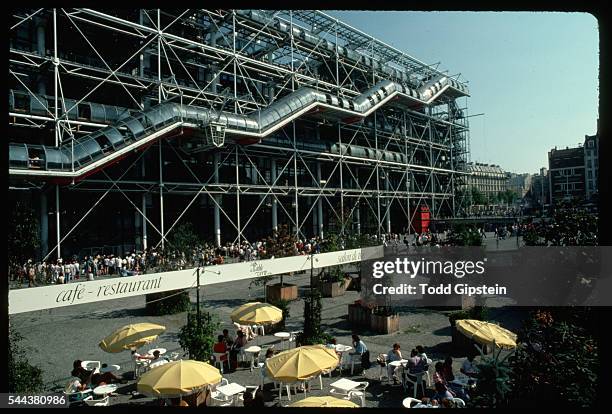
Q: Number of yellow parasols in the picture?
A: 6